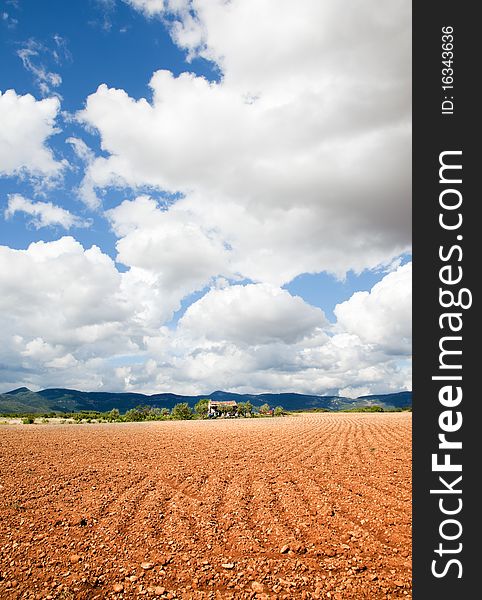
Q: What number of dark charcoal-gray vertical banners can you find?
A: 1